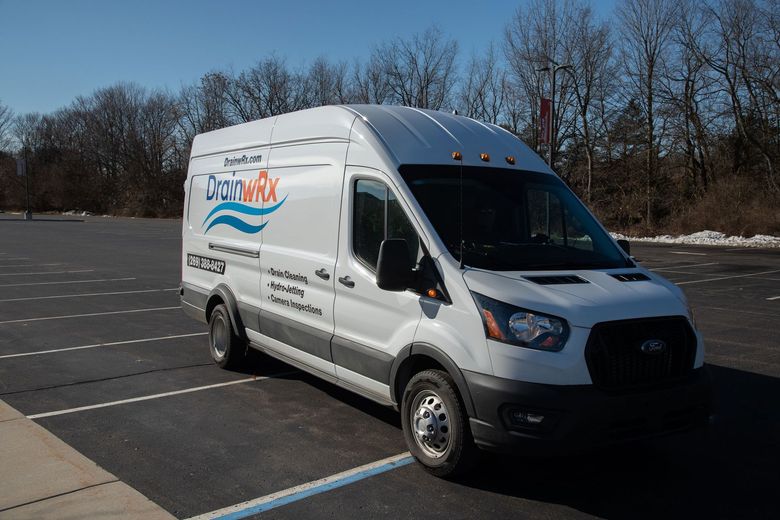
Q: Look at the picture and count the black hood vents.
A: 2